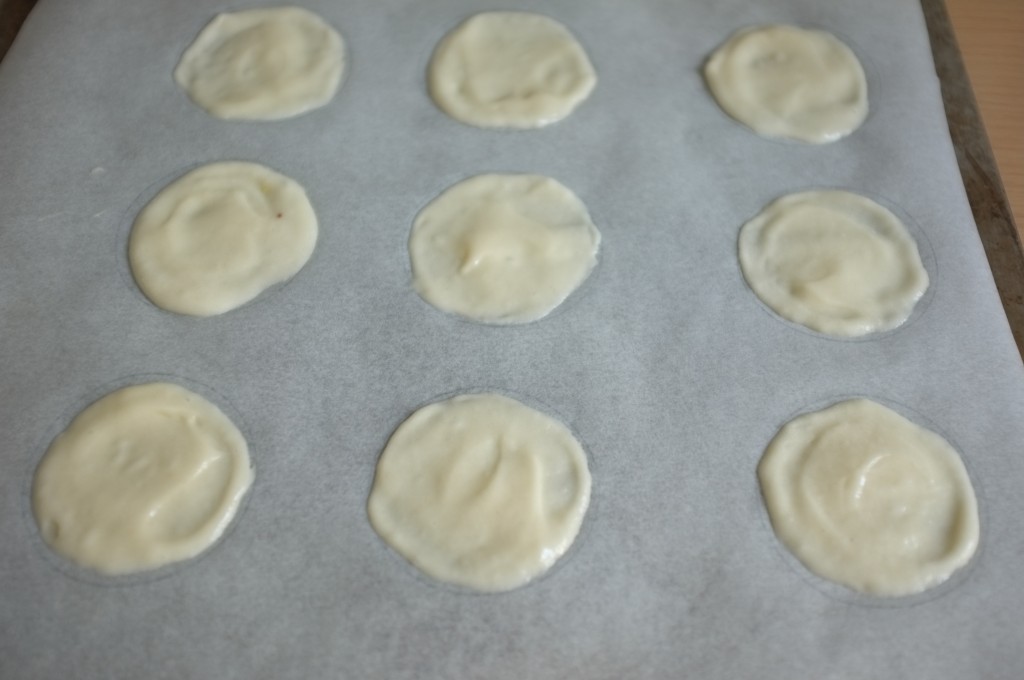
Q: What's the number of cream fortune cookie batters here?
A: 9